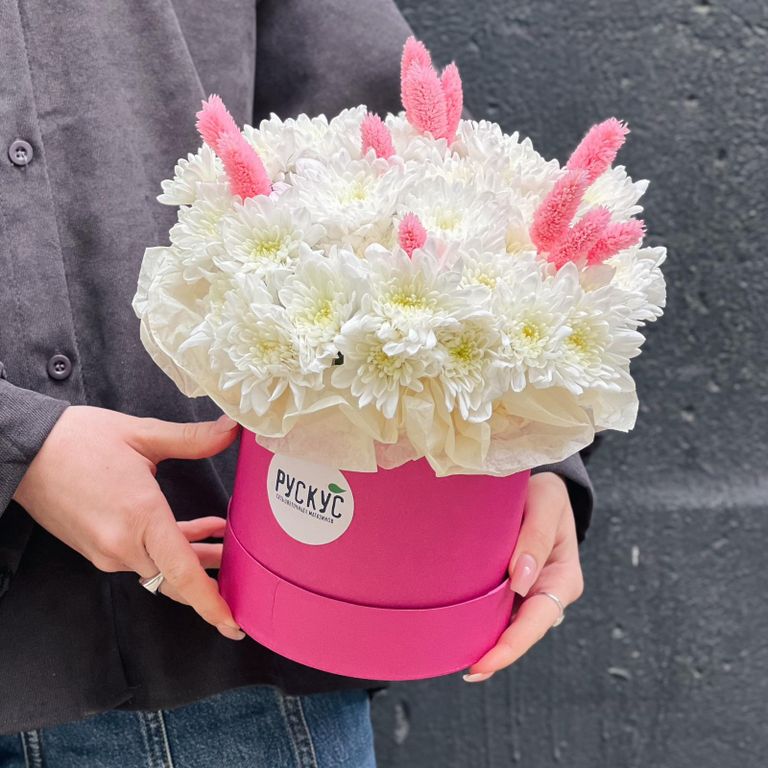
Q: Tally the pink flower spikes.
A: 11